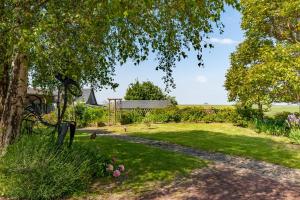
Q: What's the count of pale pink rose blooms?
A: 3